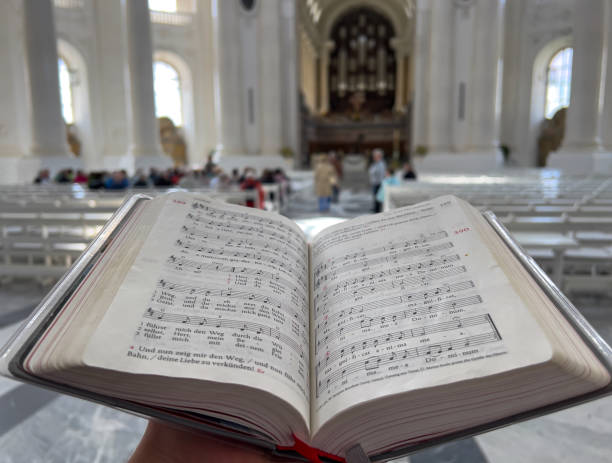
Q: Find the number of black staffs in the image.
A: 15